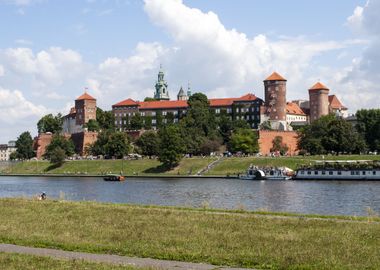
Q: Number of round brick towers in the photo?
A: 2